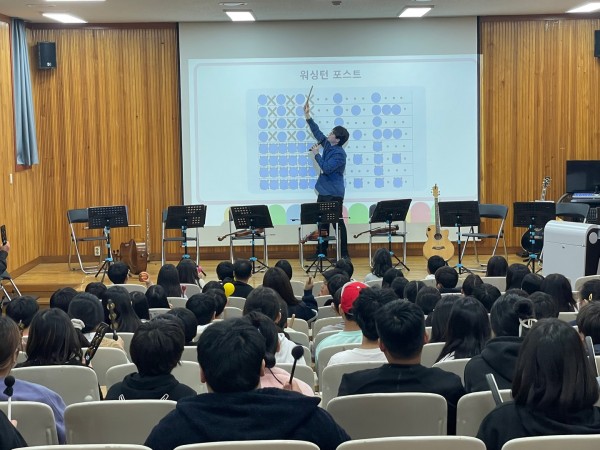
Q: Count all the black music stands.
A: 7